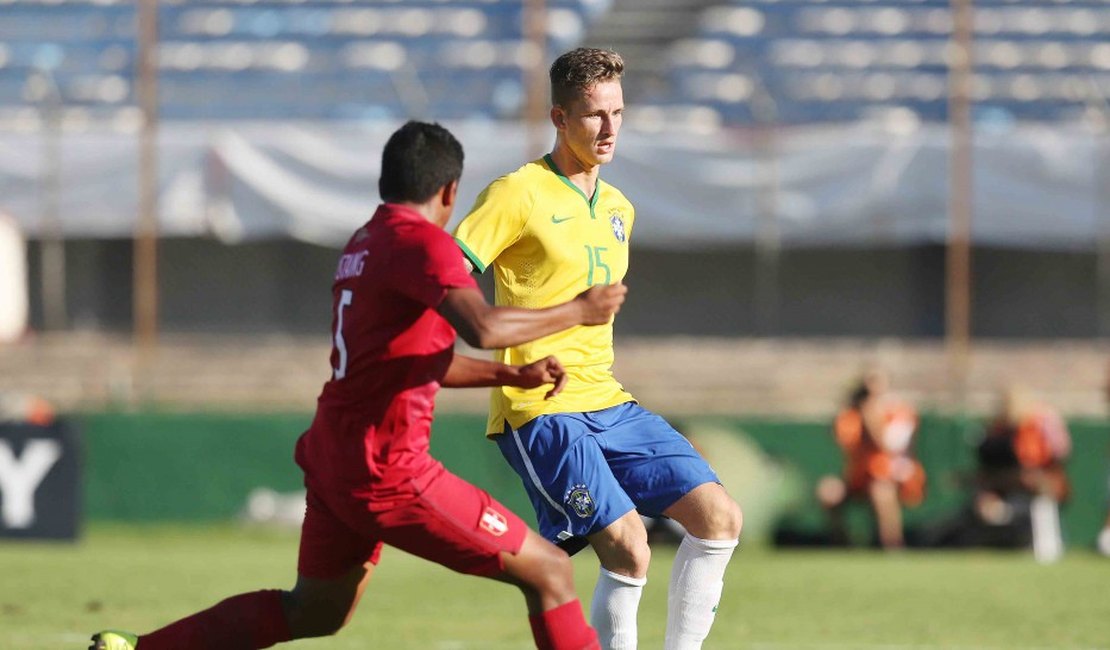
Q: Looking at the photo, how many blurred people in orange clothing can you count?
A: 2